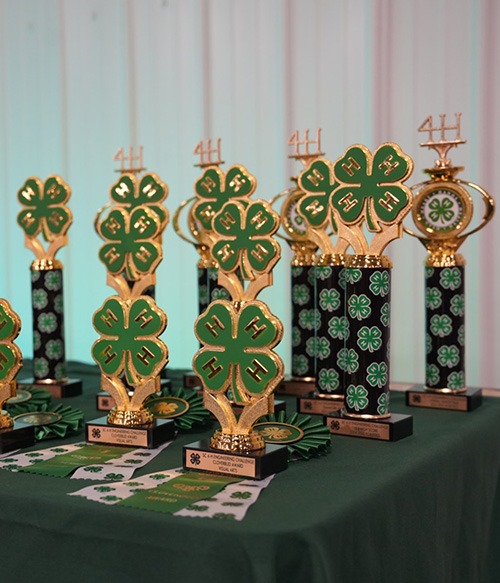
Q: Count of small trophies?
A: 3